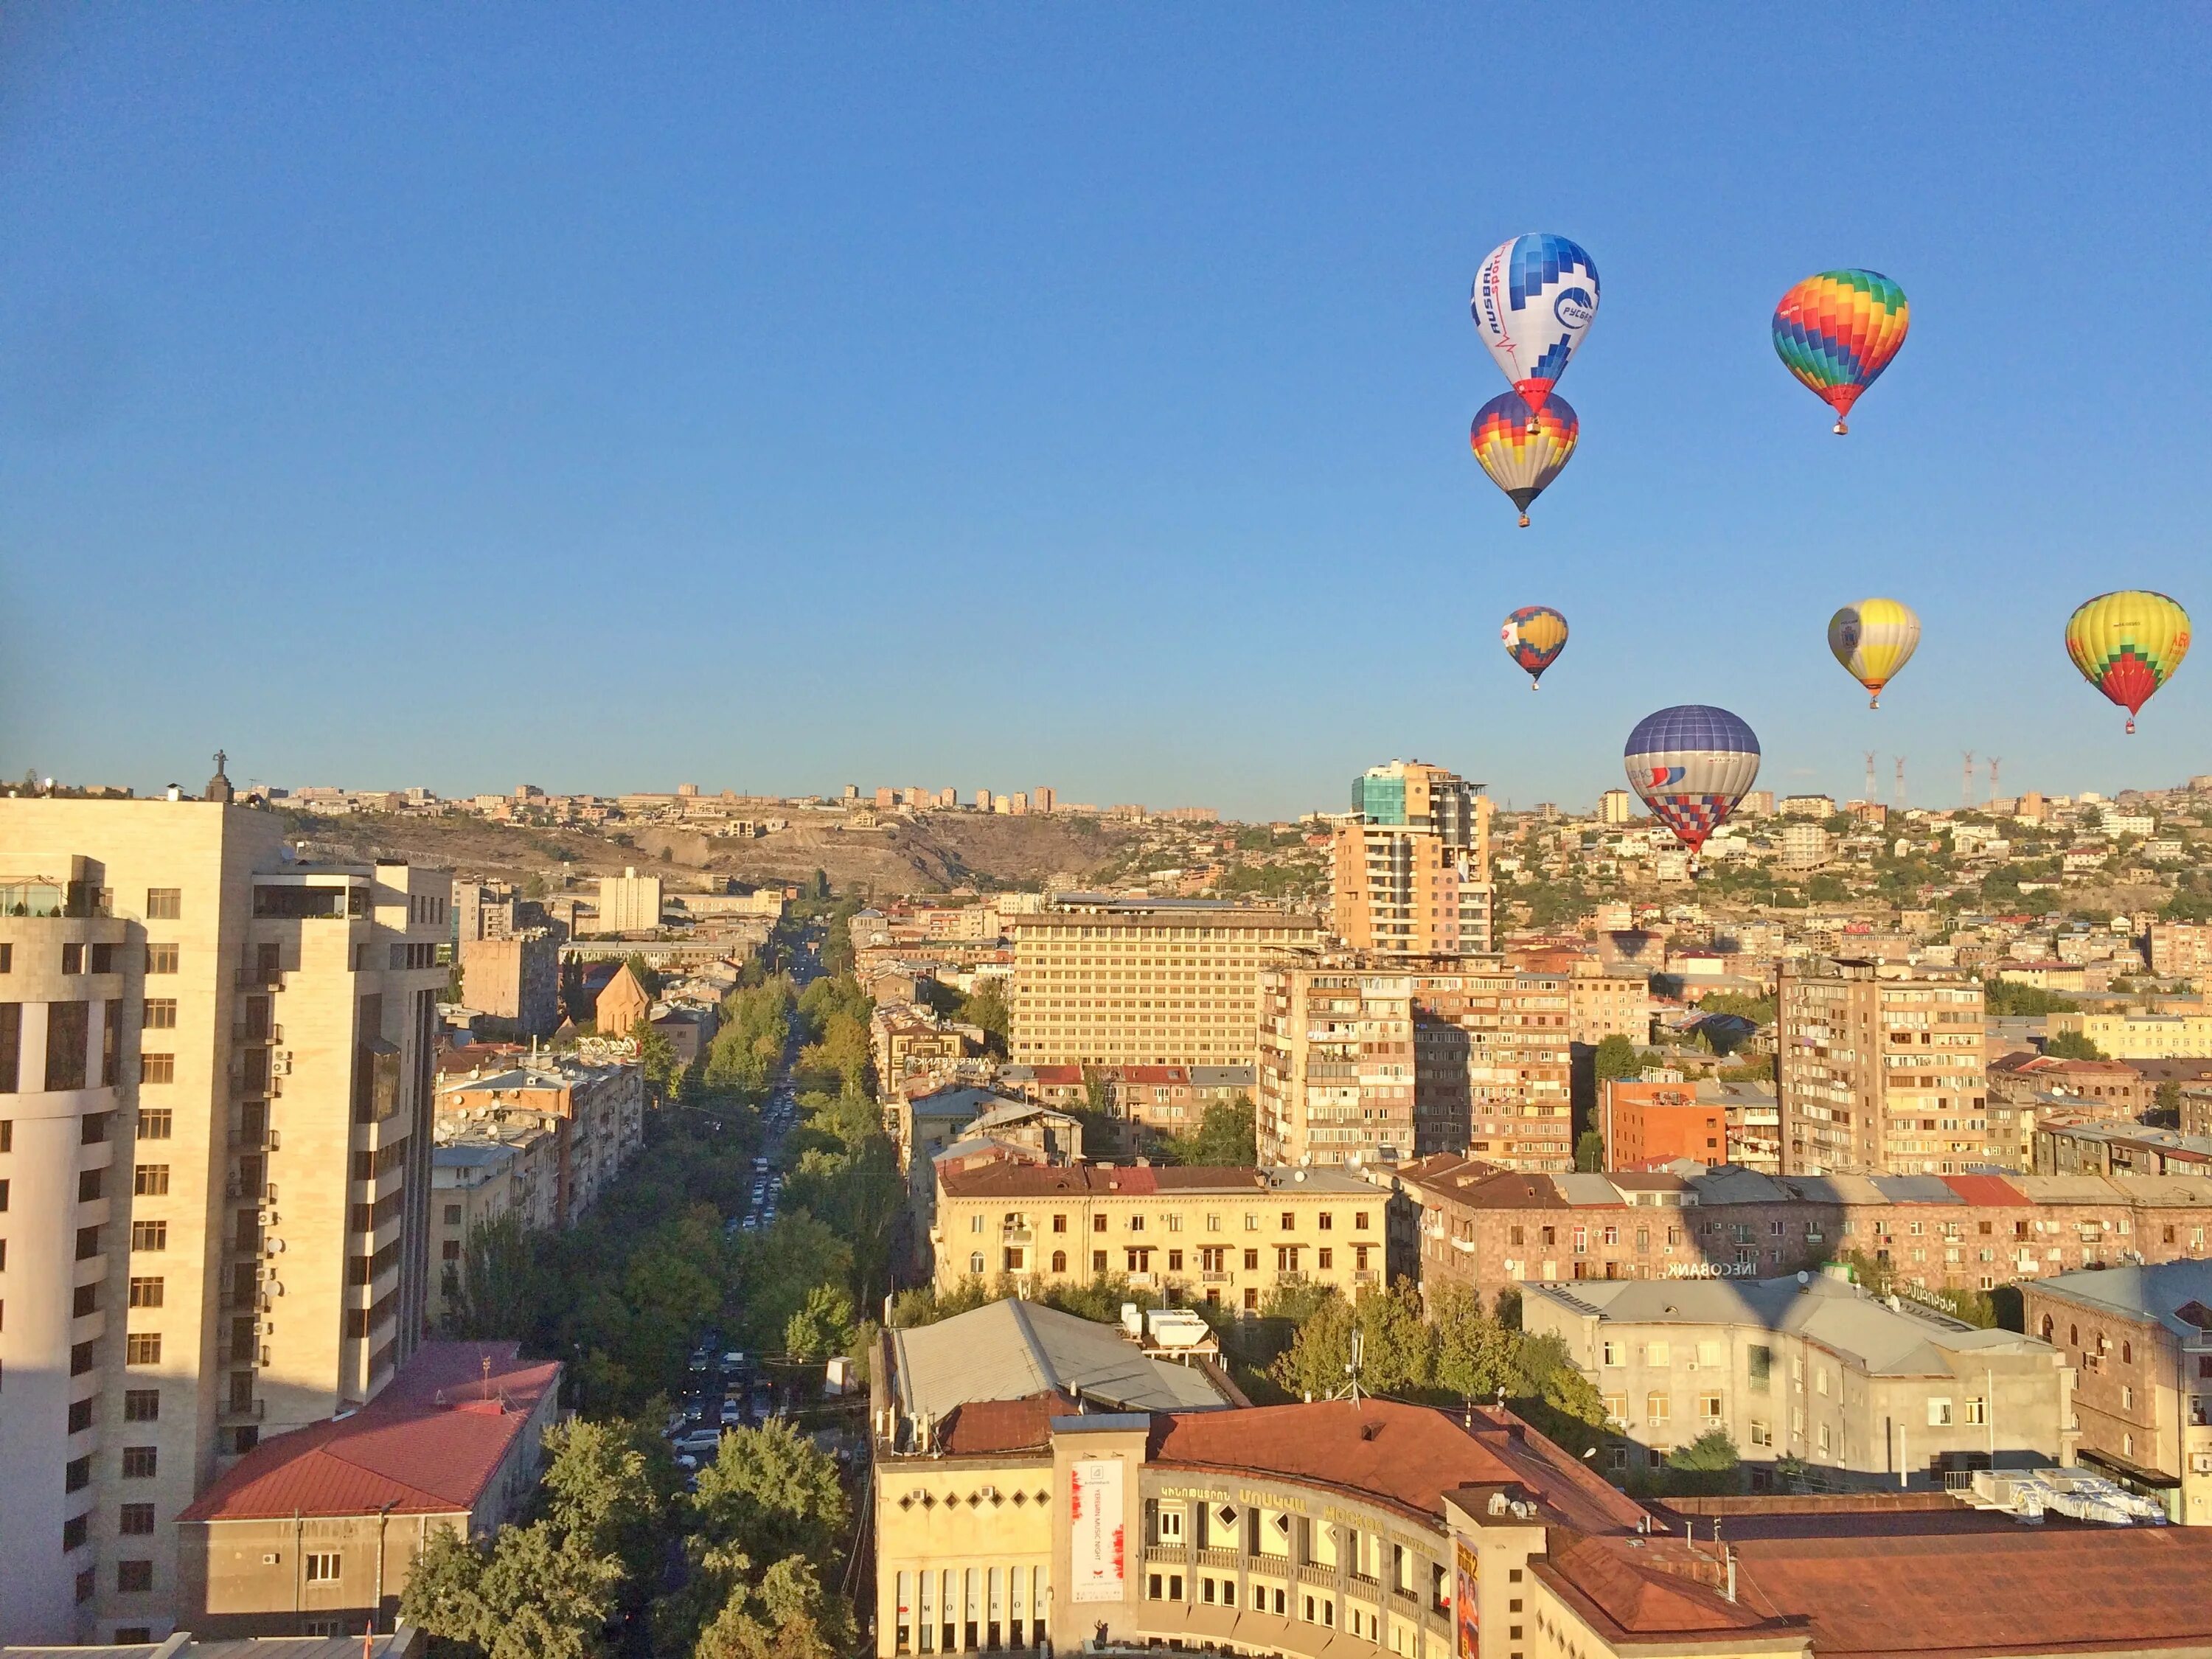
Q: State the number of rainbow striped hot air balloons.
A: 1